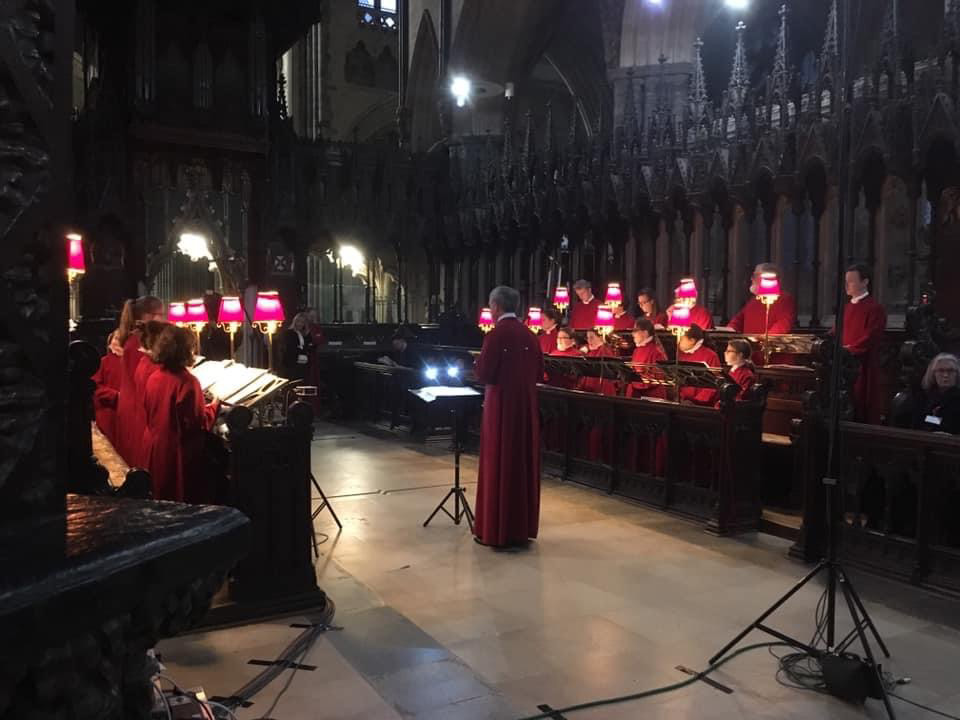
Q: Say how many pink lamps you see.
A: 13